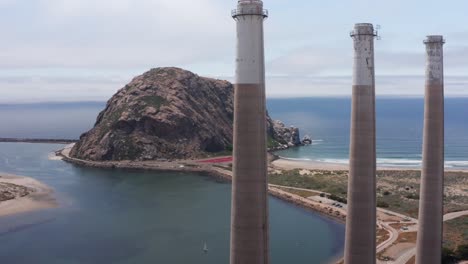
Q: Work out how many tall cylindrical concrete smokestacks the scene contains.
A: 3